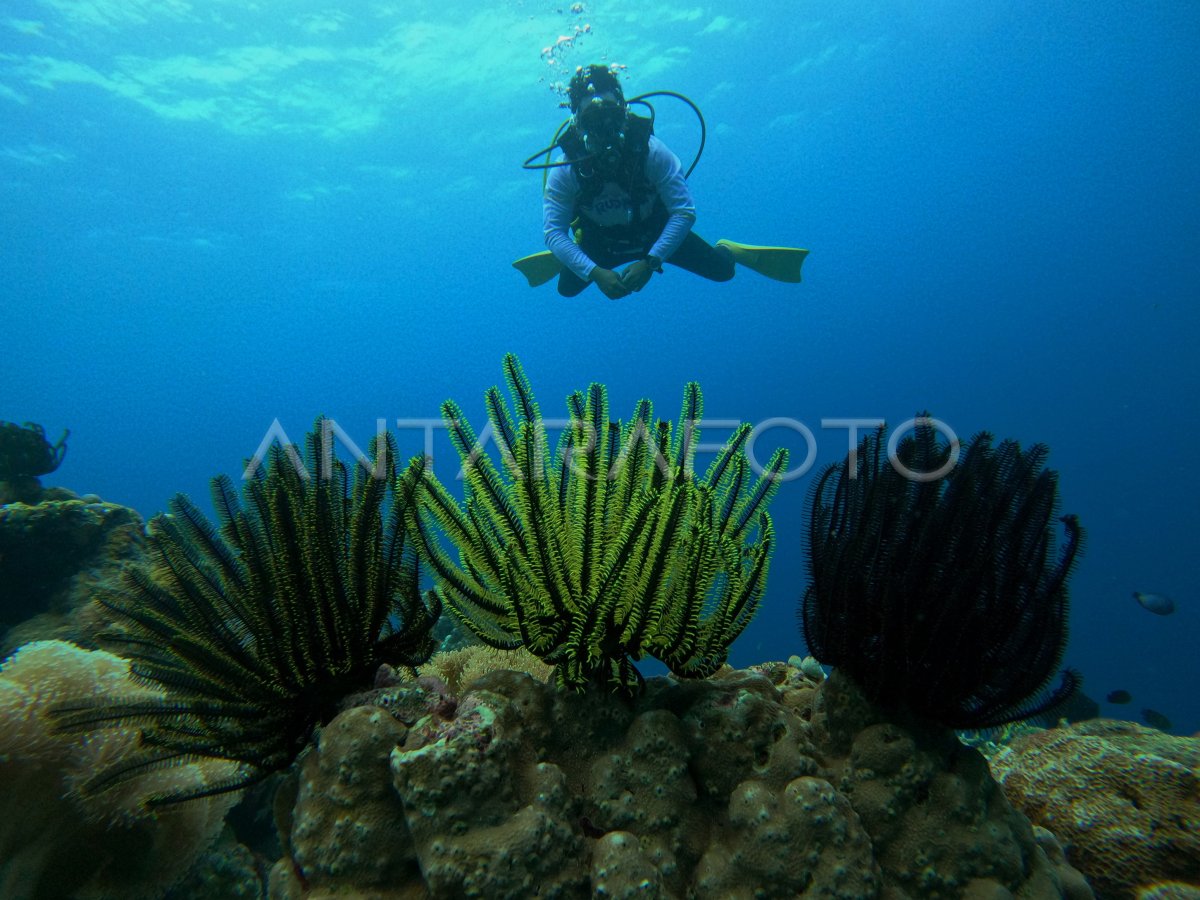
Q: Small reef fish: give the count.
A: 3